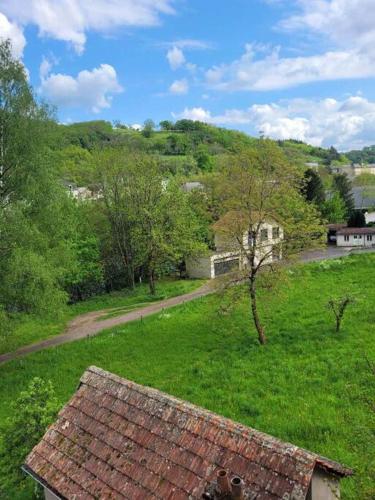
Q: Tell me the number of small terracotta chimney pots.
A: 2